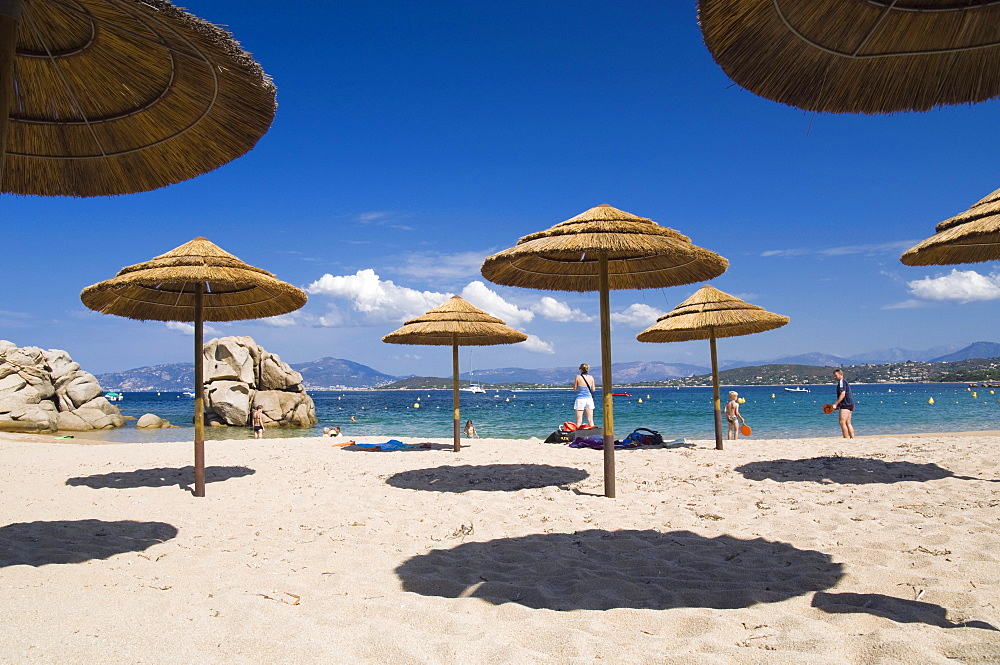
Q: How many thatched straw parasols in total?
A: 7